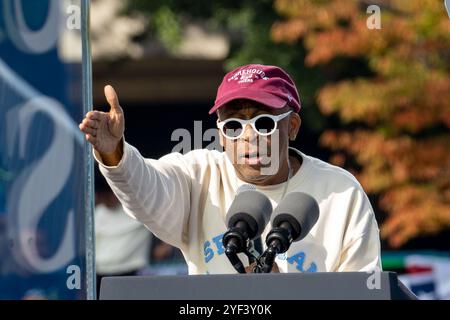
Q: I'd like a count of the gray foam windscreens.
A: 2